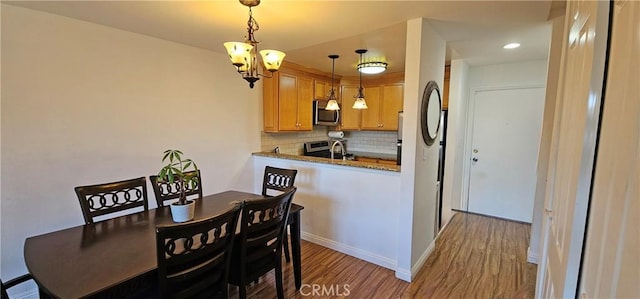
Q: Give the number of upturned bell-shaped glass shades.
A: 3